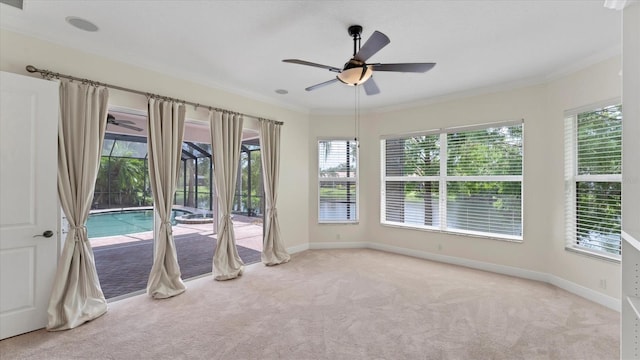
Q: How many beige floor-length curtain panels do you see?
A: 4